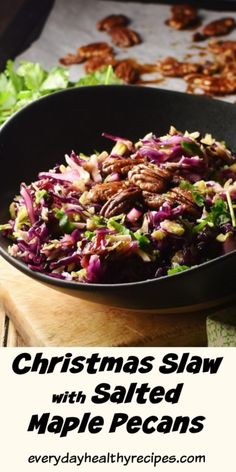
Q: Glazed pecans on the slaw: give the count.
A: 6